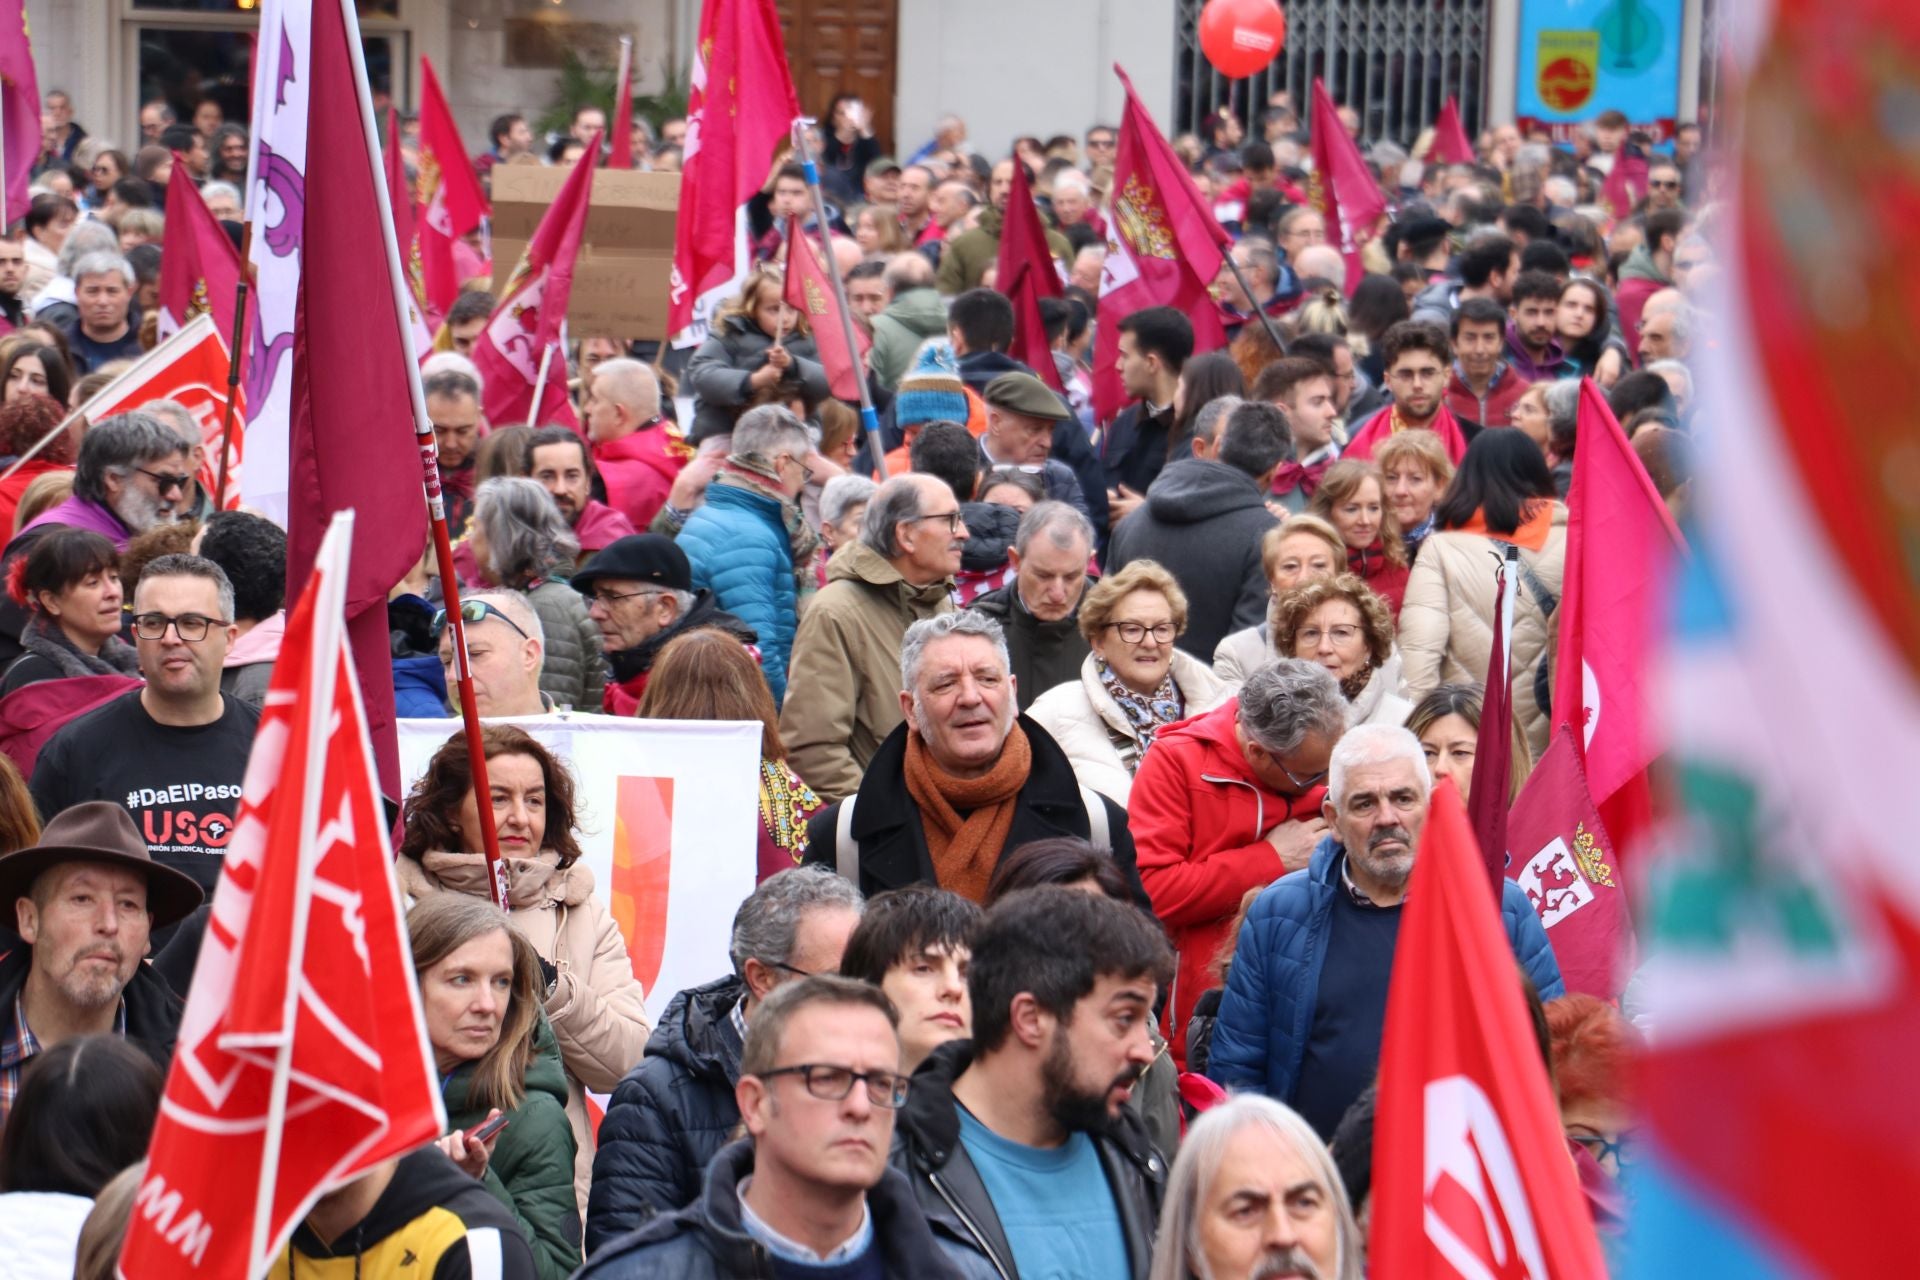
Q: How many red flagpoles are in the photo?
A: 1